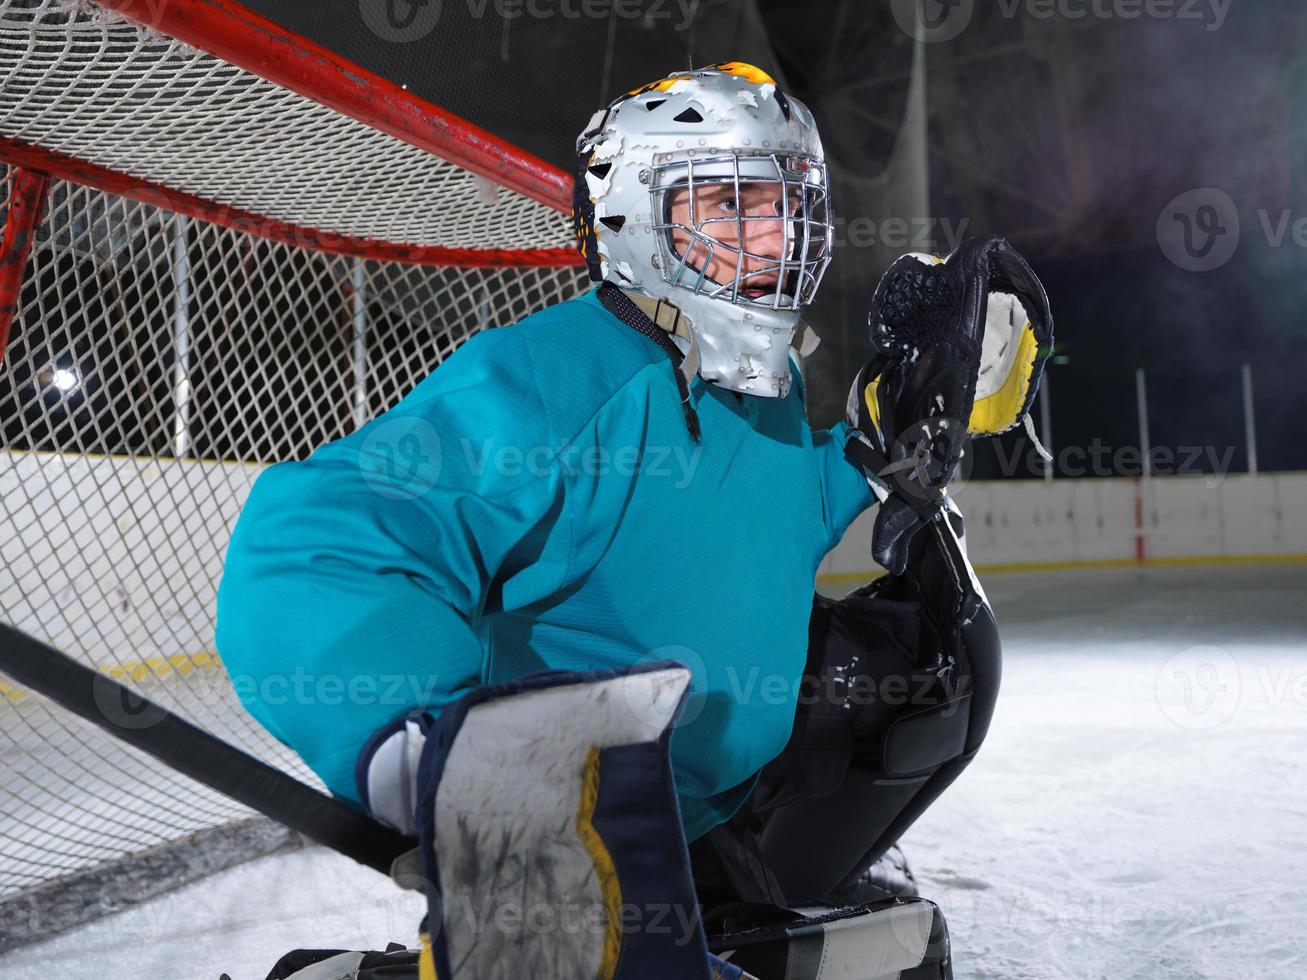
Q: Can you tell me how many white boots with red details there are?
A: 0